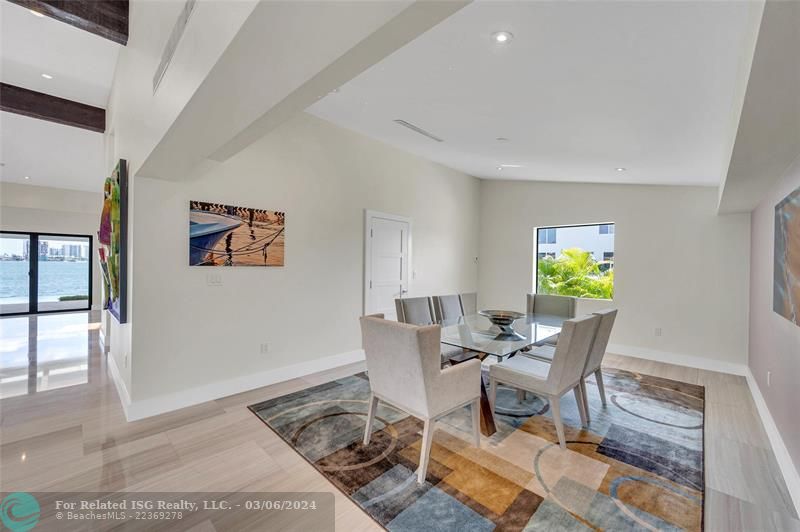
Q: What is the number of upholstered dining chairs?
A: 7